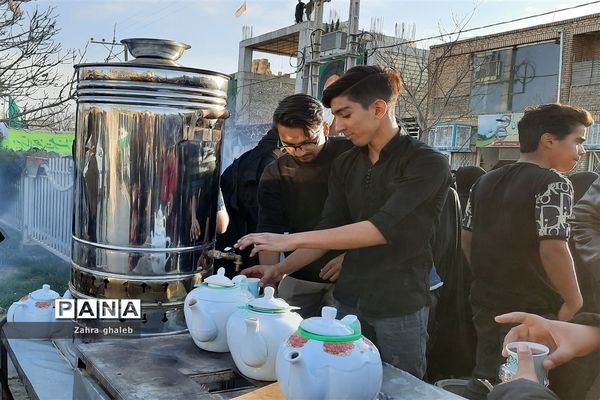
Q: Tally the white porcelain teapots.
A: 4